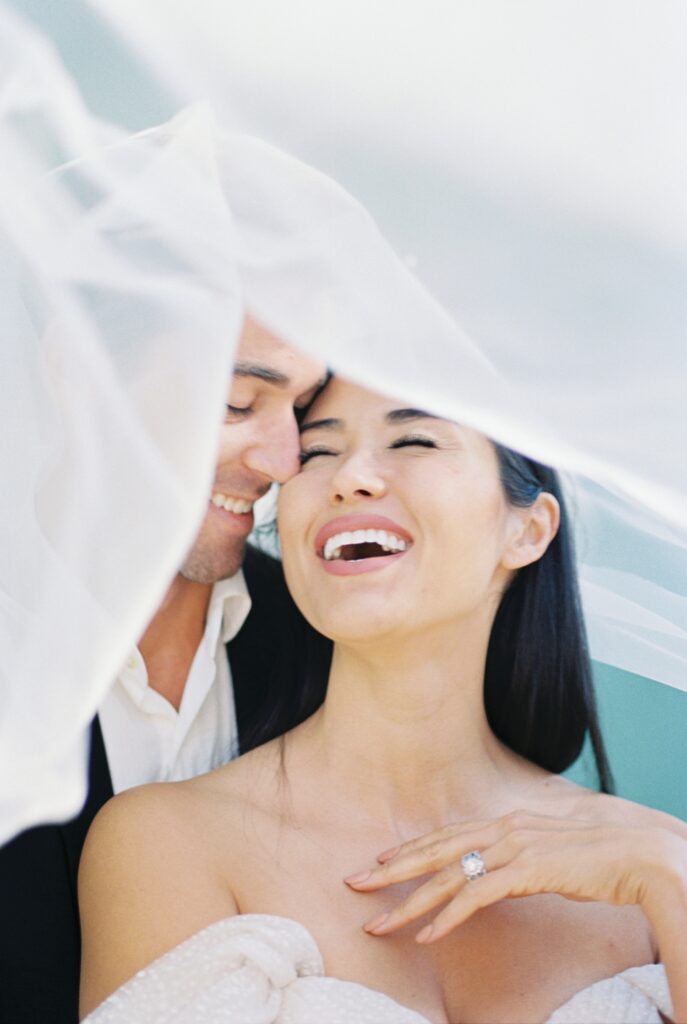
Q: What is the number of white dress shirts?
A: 1